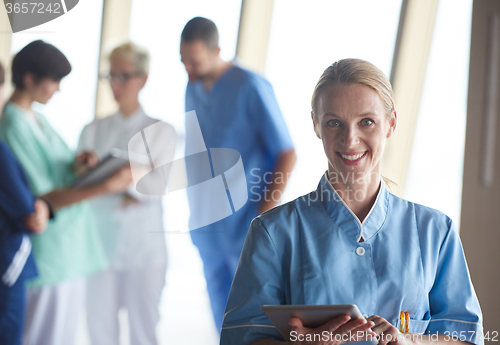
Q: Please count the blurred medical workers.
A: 4